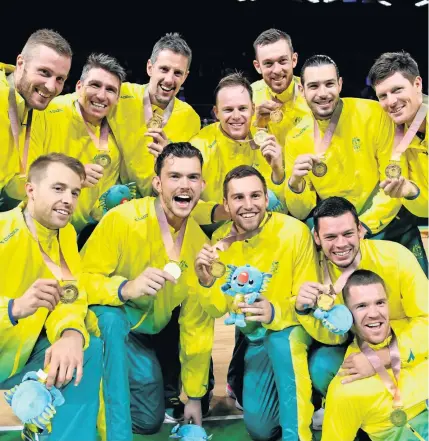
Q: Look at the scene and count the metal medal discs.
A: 11